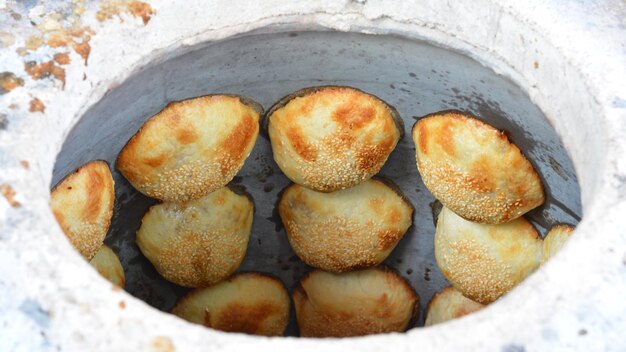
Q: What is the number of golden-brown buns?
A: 12